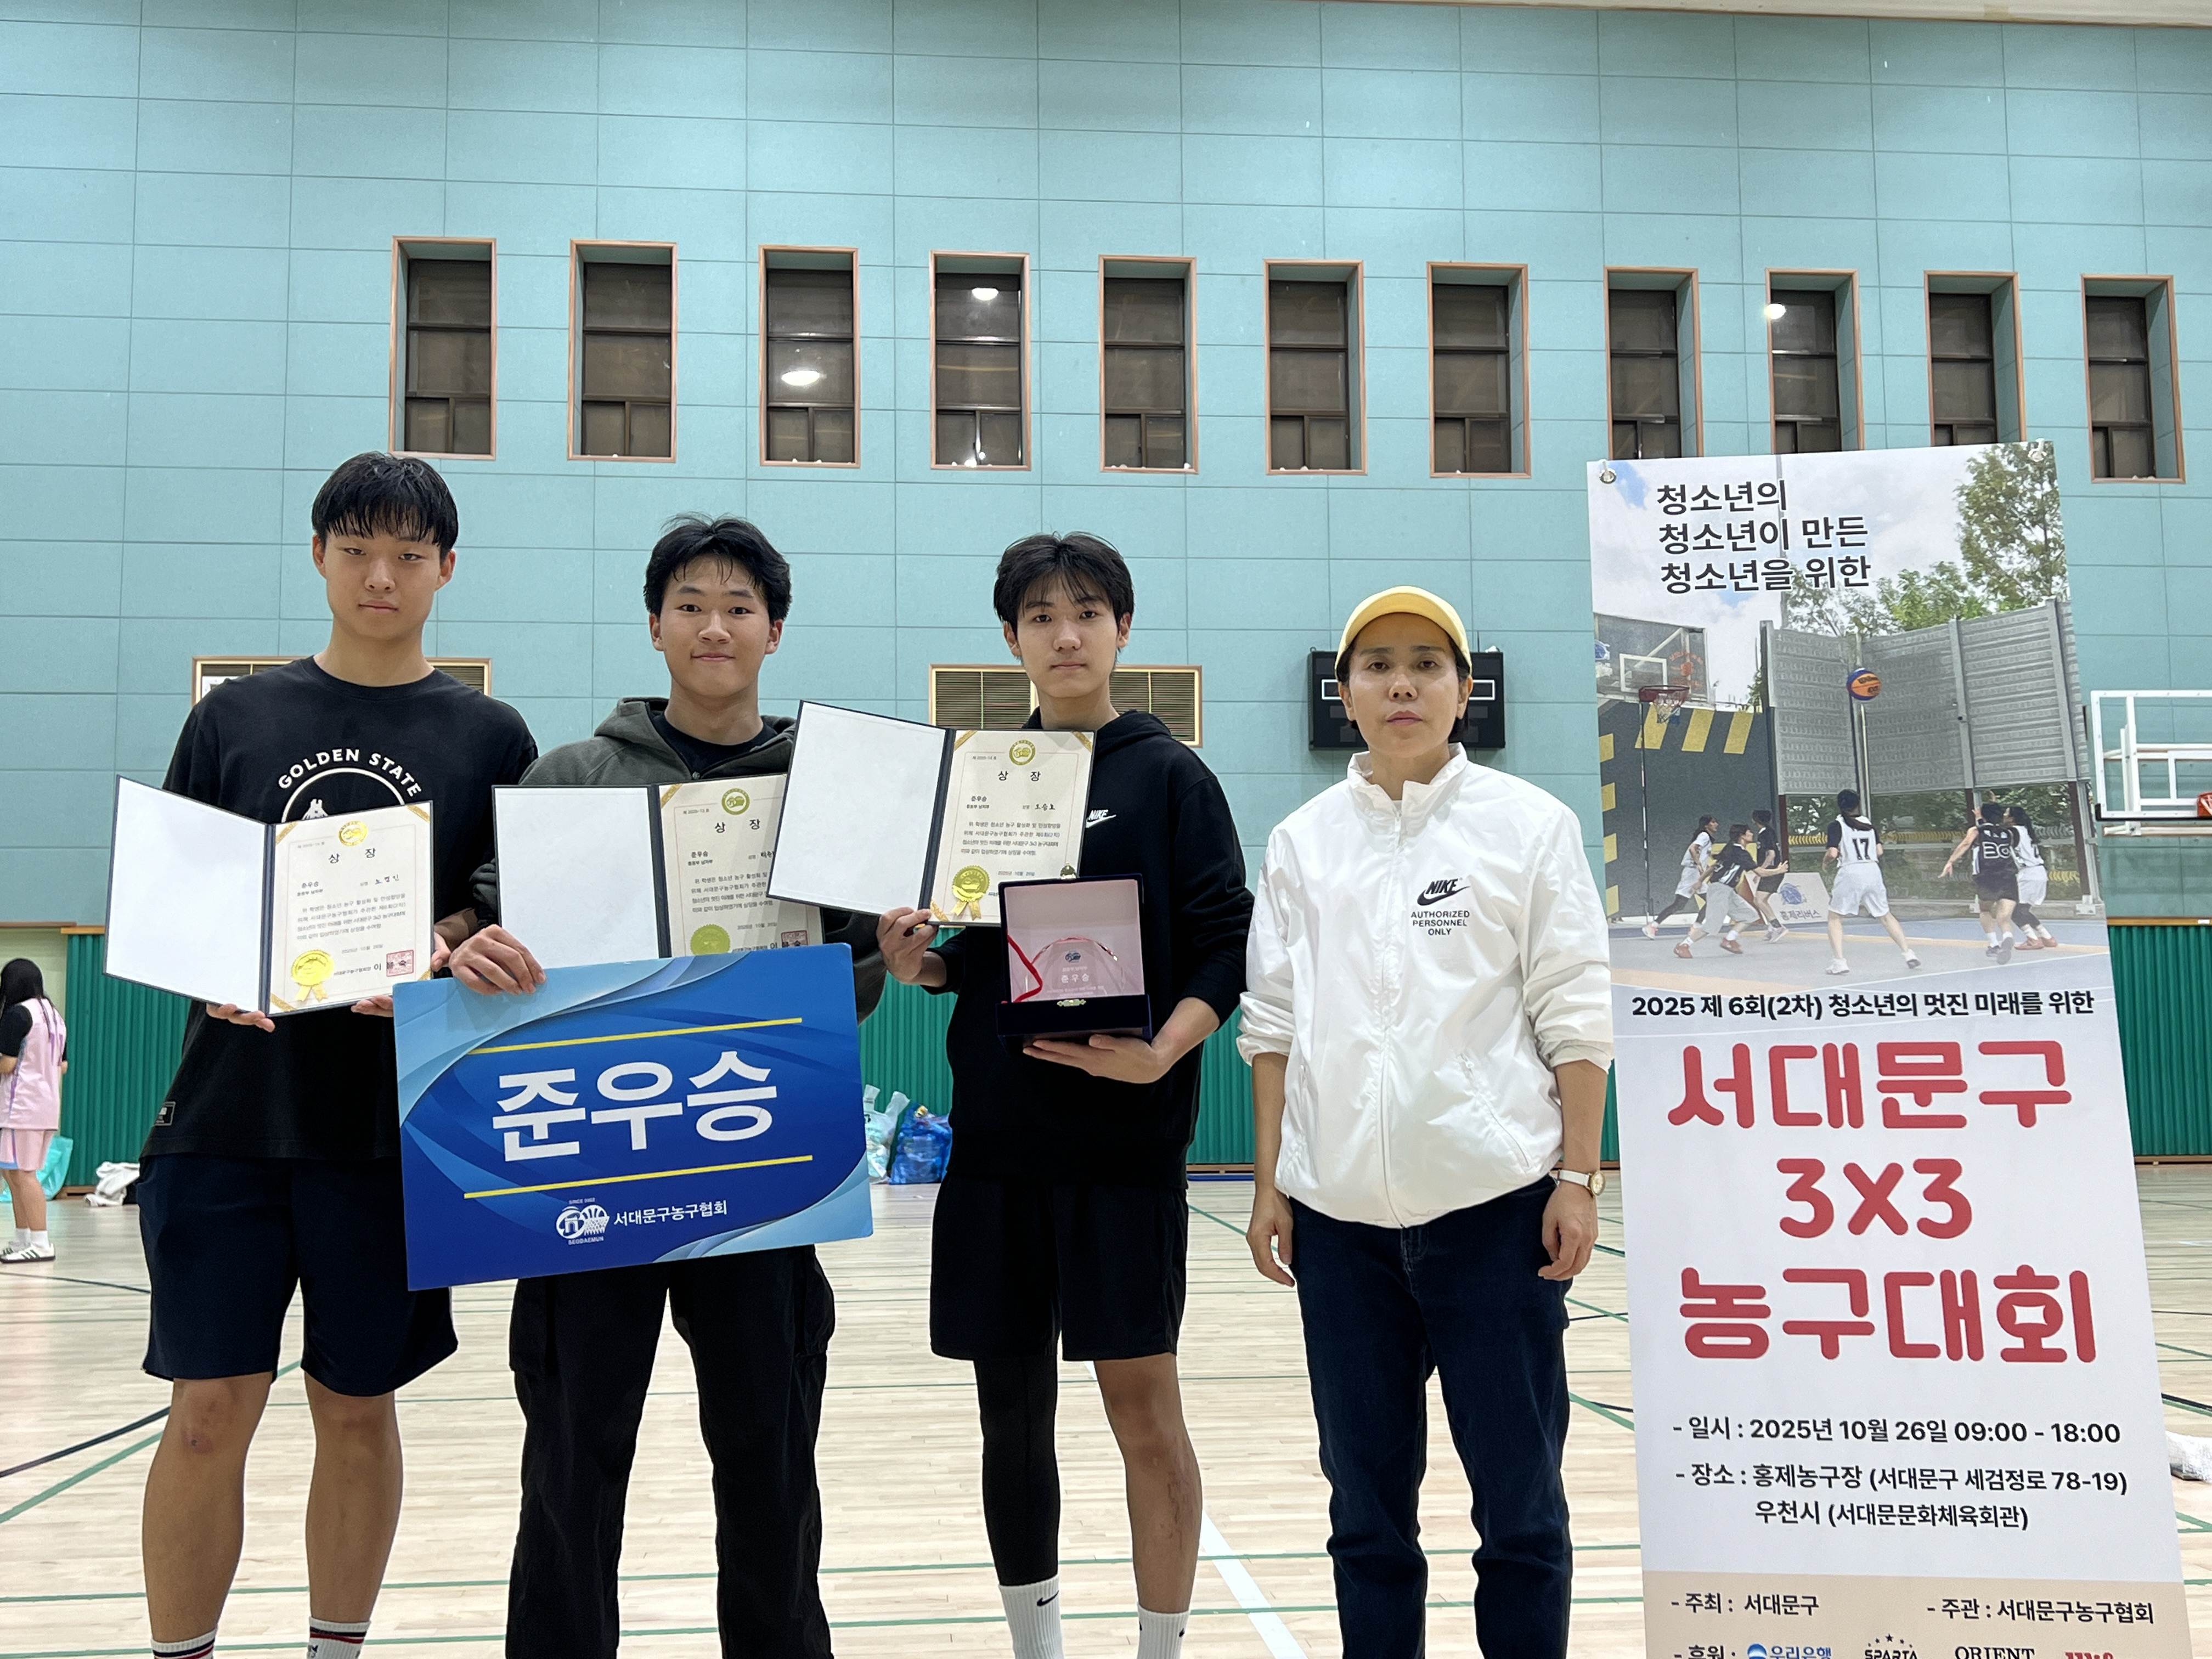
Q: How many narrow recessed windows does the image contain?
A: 11